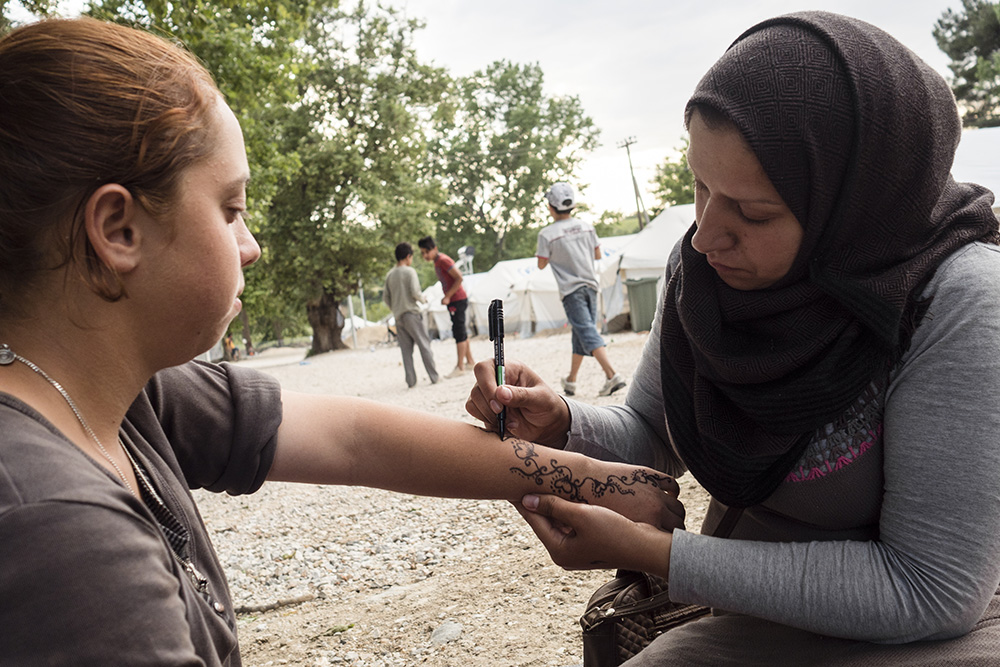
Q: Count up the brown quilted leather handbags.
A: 1